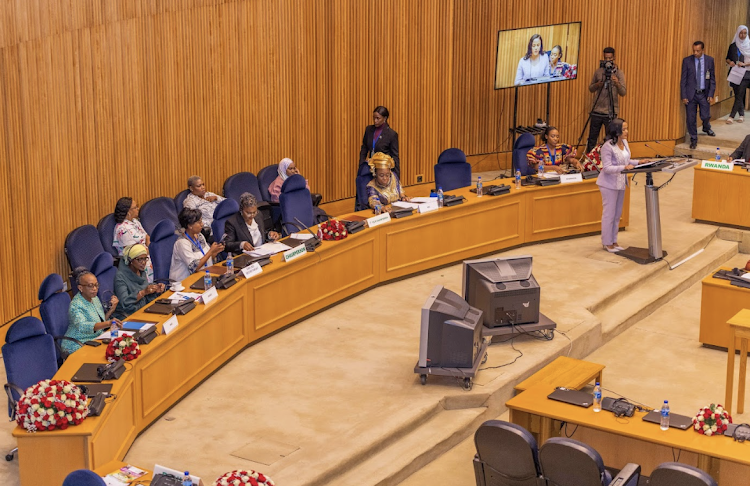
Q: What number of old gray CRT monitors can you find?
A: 2